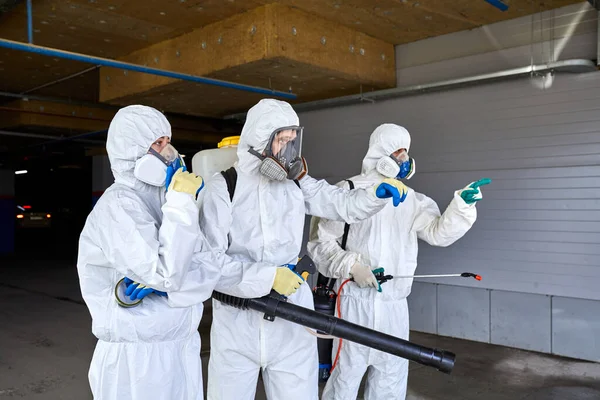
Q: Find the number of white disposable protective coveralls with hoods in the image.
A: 3